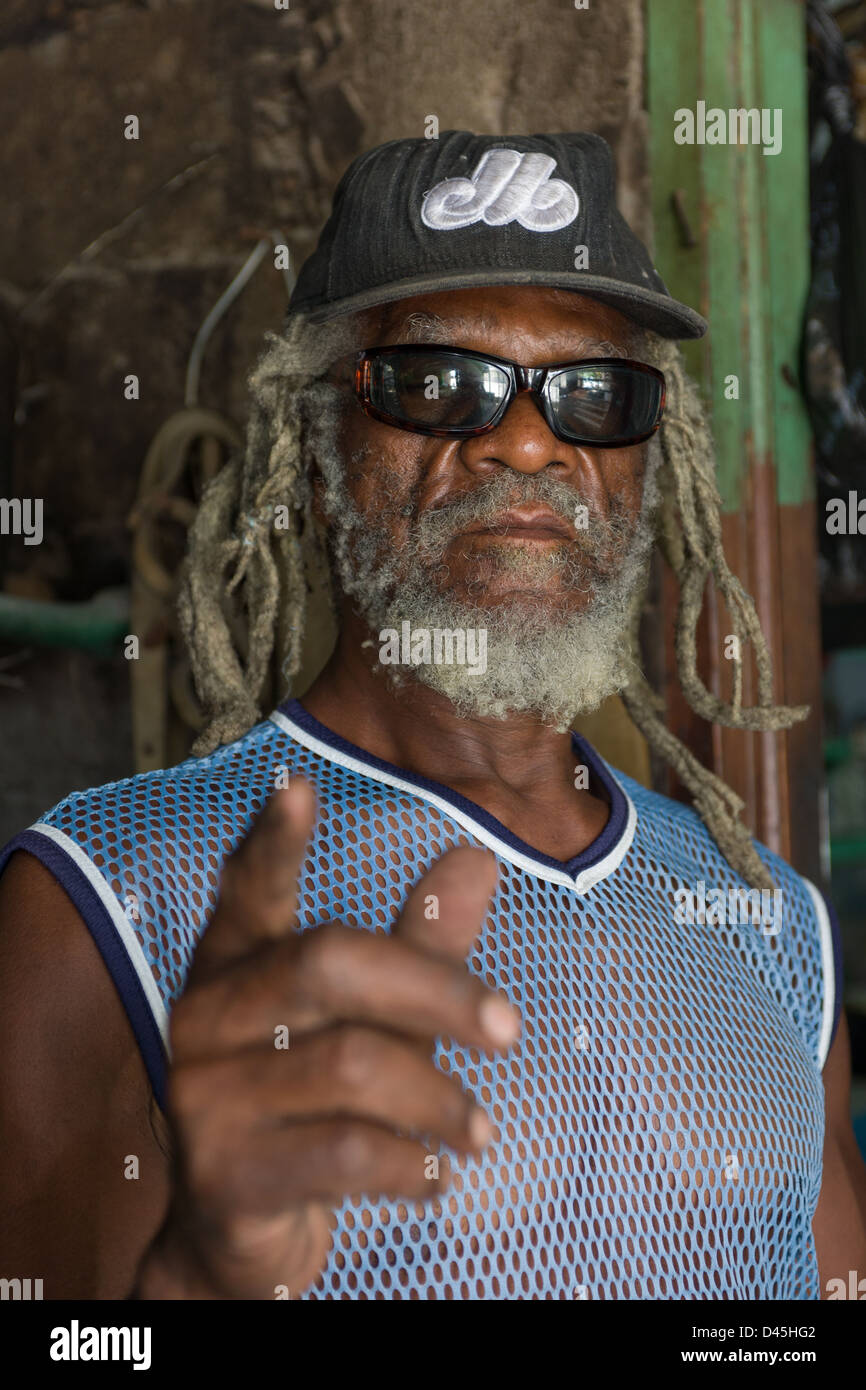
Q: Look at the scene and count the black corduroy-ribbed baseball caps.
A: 1